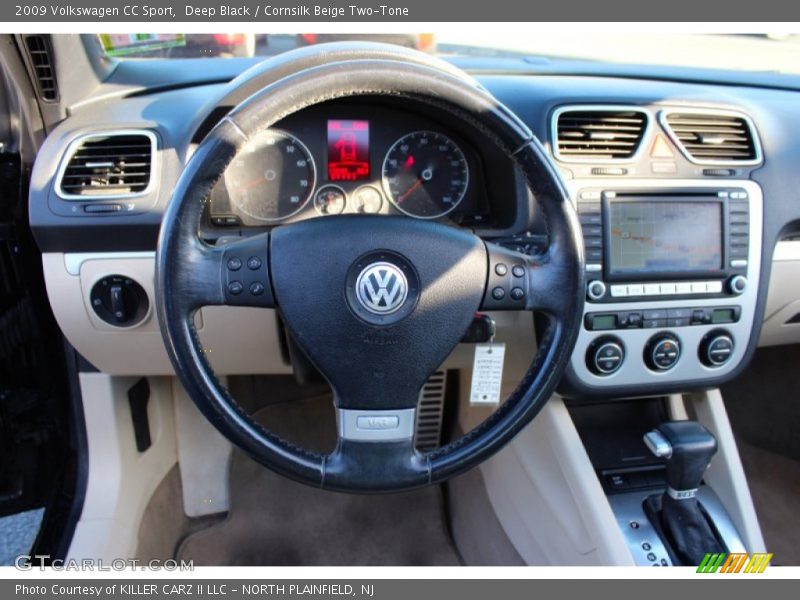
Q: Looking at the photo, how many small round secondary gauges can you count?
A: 2